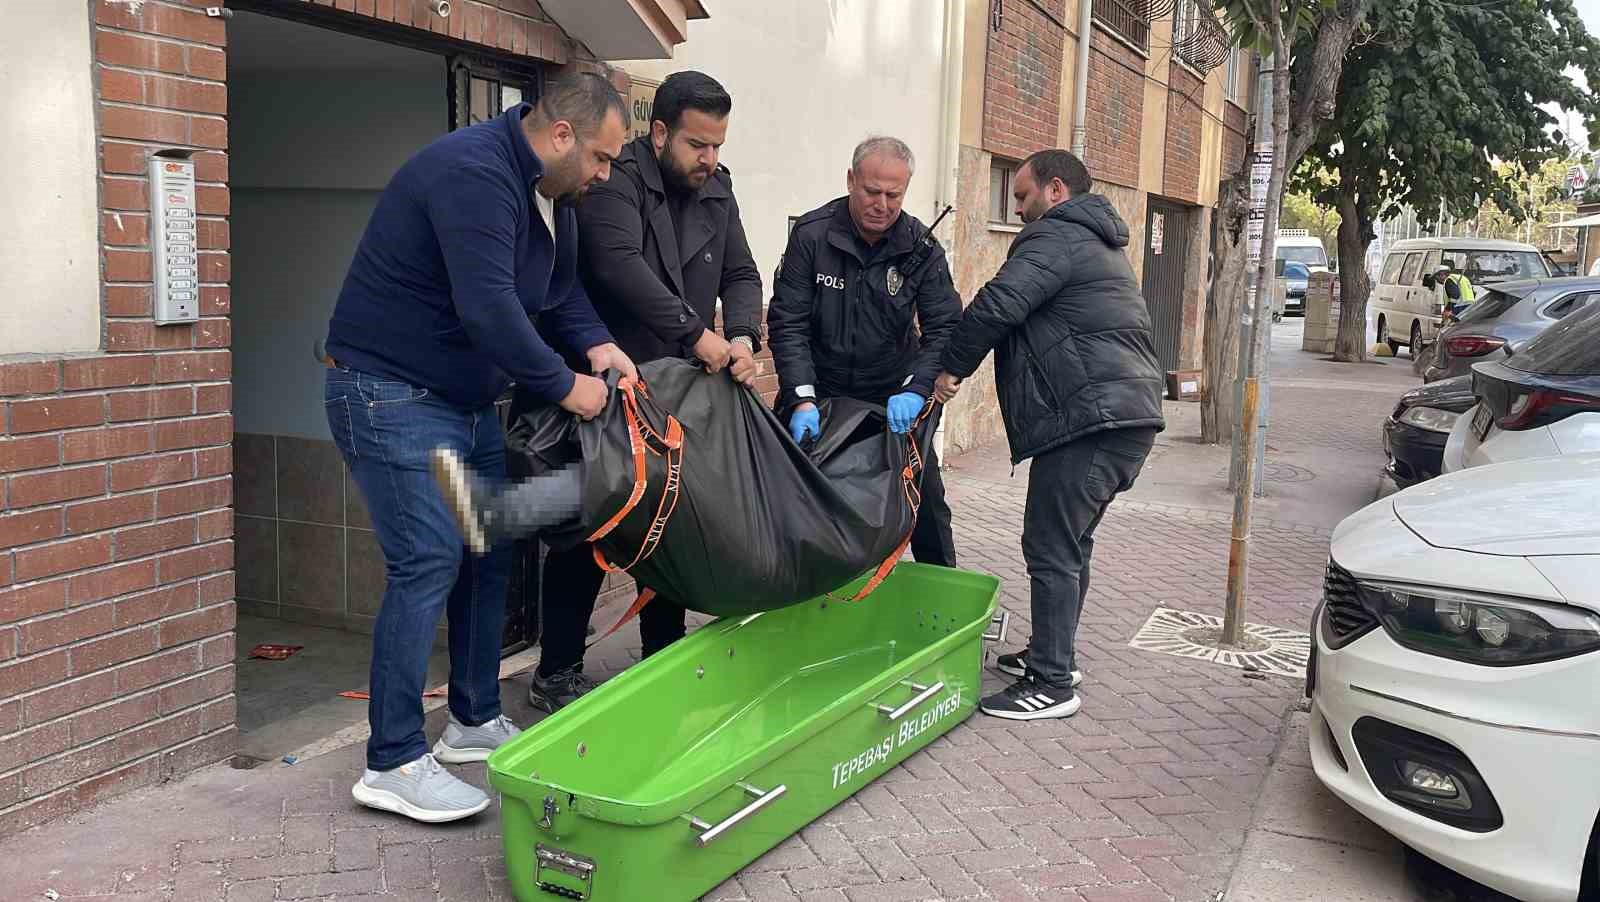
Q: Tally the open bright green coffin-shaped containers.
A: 1